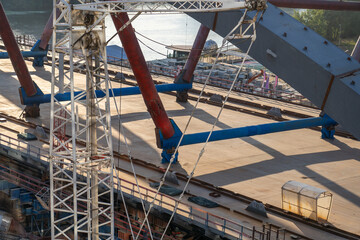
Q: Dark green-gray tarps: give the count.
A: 3